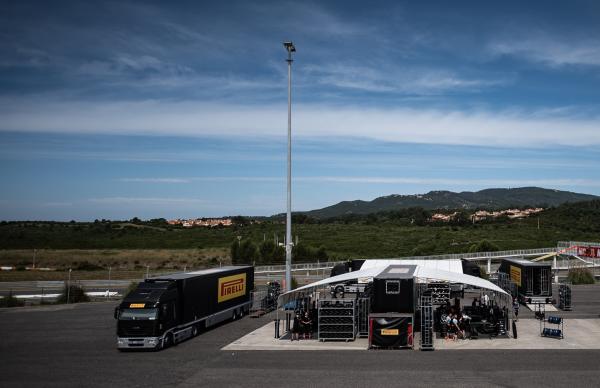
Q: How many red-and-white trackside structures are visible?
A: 1